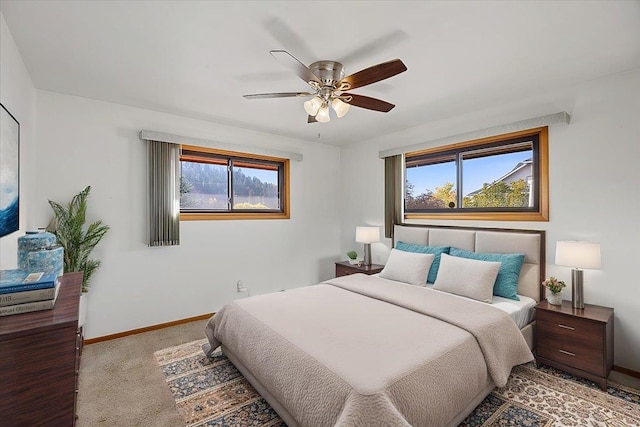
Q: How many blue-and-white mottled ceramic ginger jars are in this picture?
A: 2